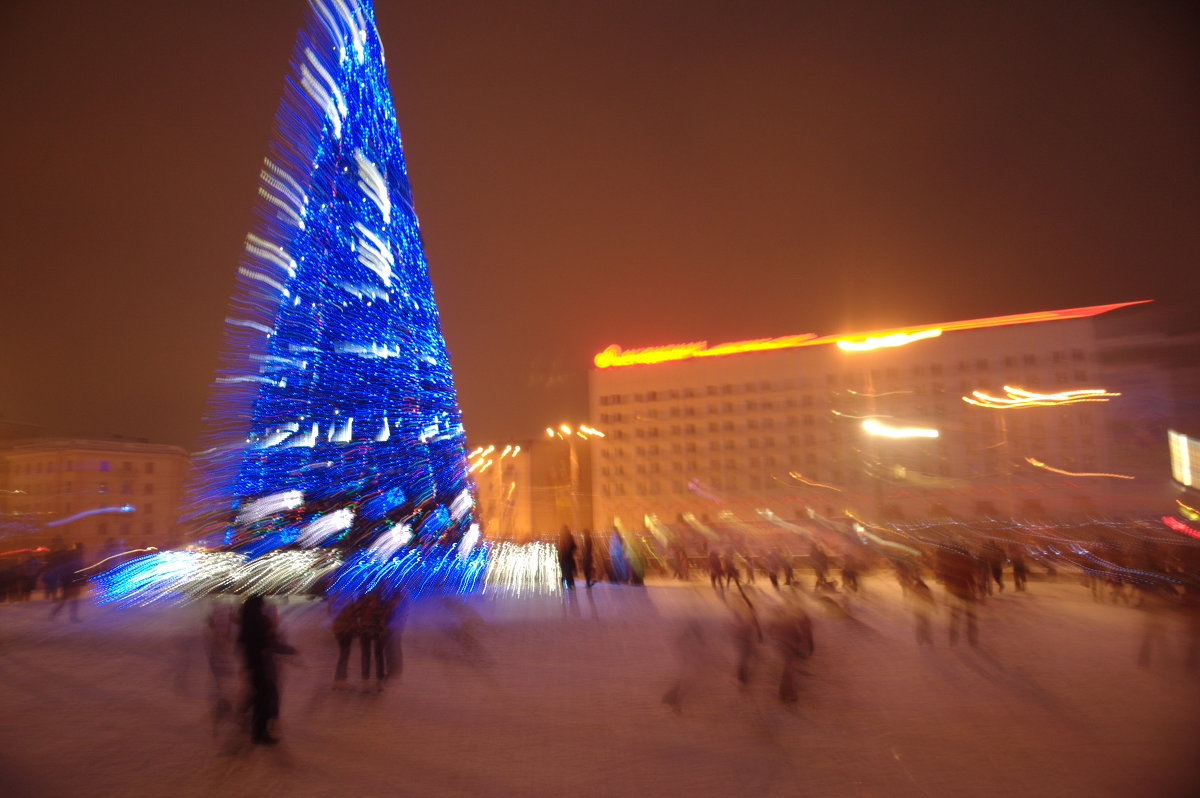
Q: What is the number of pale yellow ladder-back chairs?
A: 0